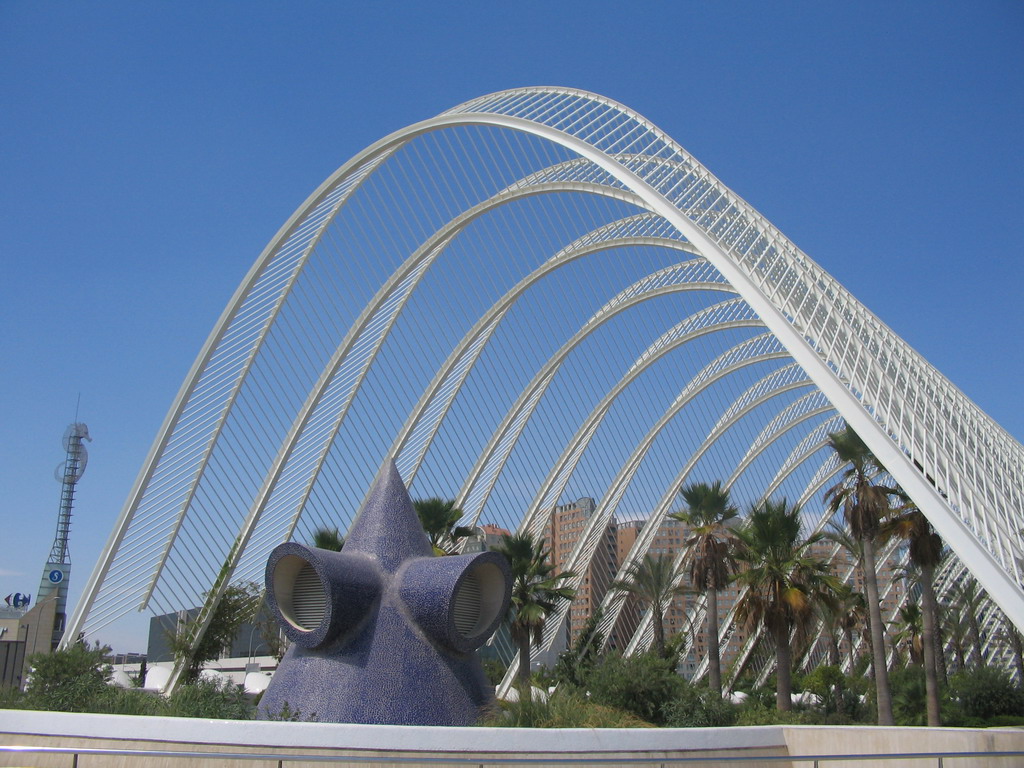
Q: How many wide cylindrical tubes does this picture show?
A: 2